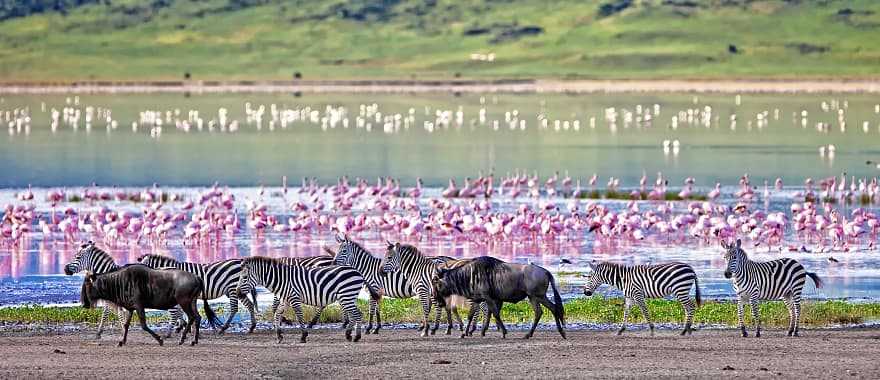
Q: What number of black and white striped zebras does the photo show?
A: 8